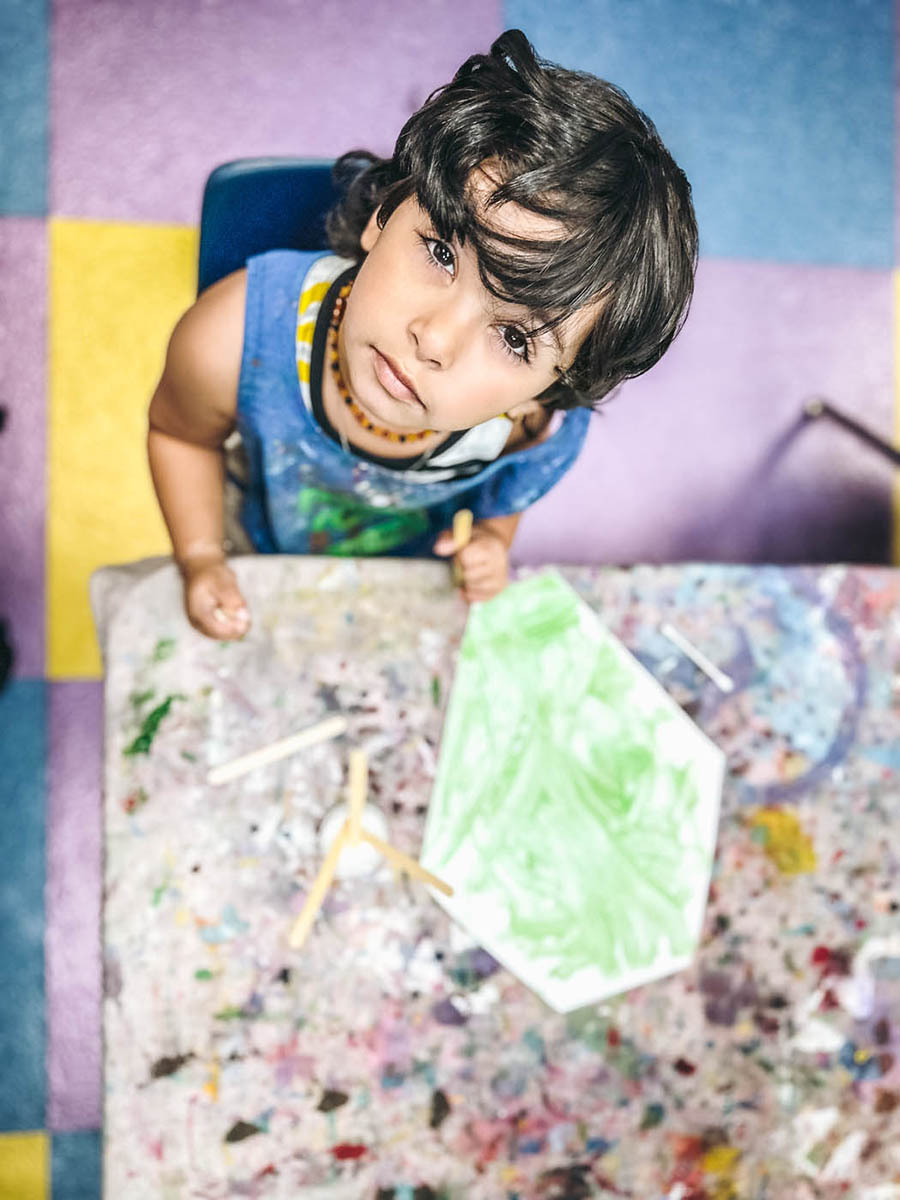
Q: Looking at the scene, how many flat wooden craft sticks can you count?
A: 5